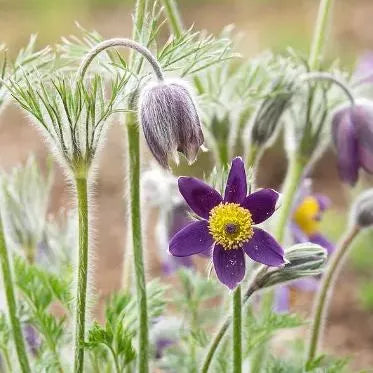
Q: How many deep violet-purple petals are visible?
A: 6